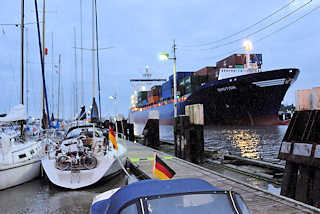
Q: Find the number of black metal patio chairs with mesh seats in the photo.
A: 0